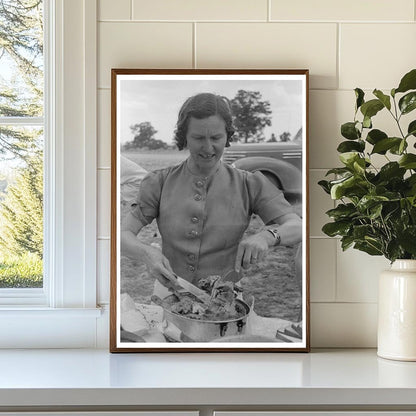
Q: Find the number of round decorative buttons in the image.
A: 6